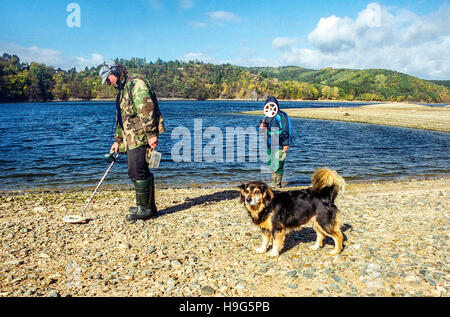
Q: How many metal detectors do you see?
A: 2